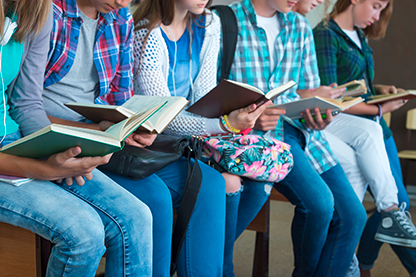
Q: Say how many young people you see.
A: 6